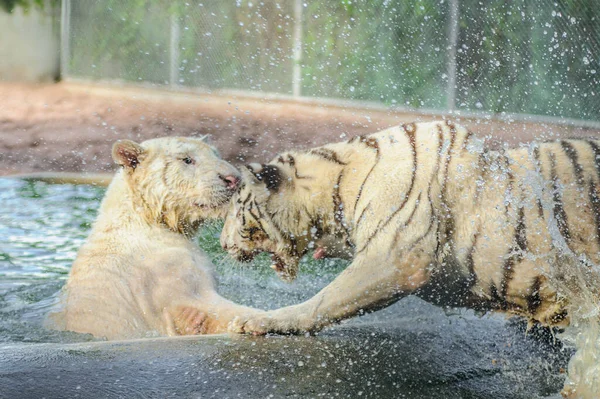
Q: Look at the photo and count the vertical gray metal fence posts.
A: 4